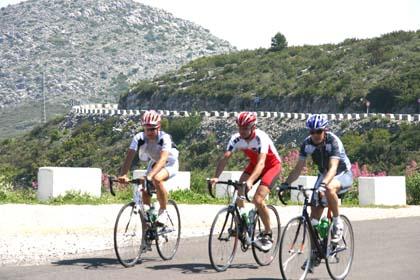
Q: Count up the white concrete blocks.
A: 5